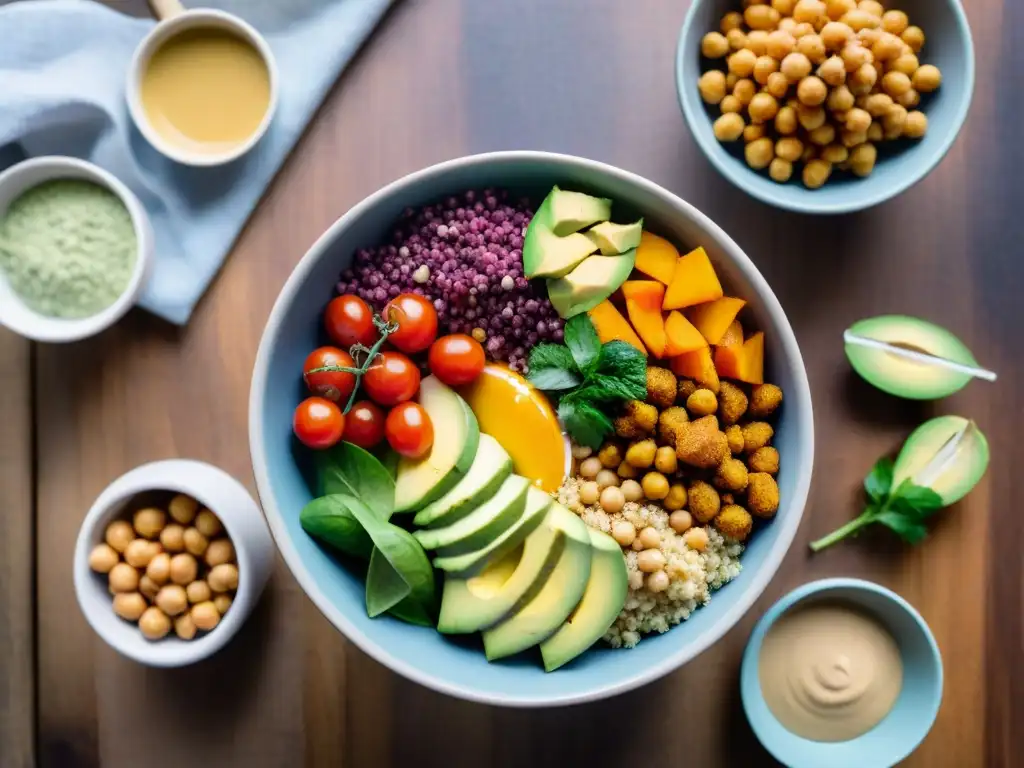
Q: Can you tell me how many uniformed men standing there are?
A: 0